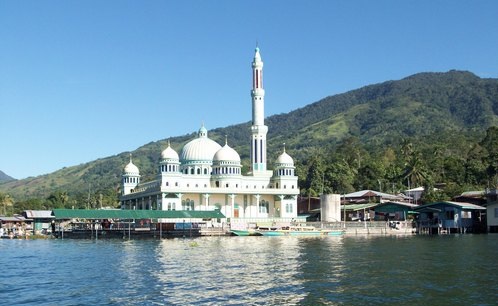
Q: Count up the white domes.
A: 5